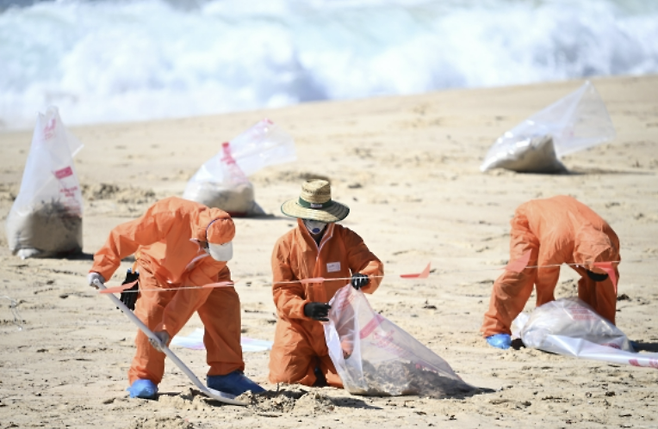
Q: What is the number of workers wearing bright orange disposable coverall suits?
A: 3